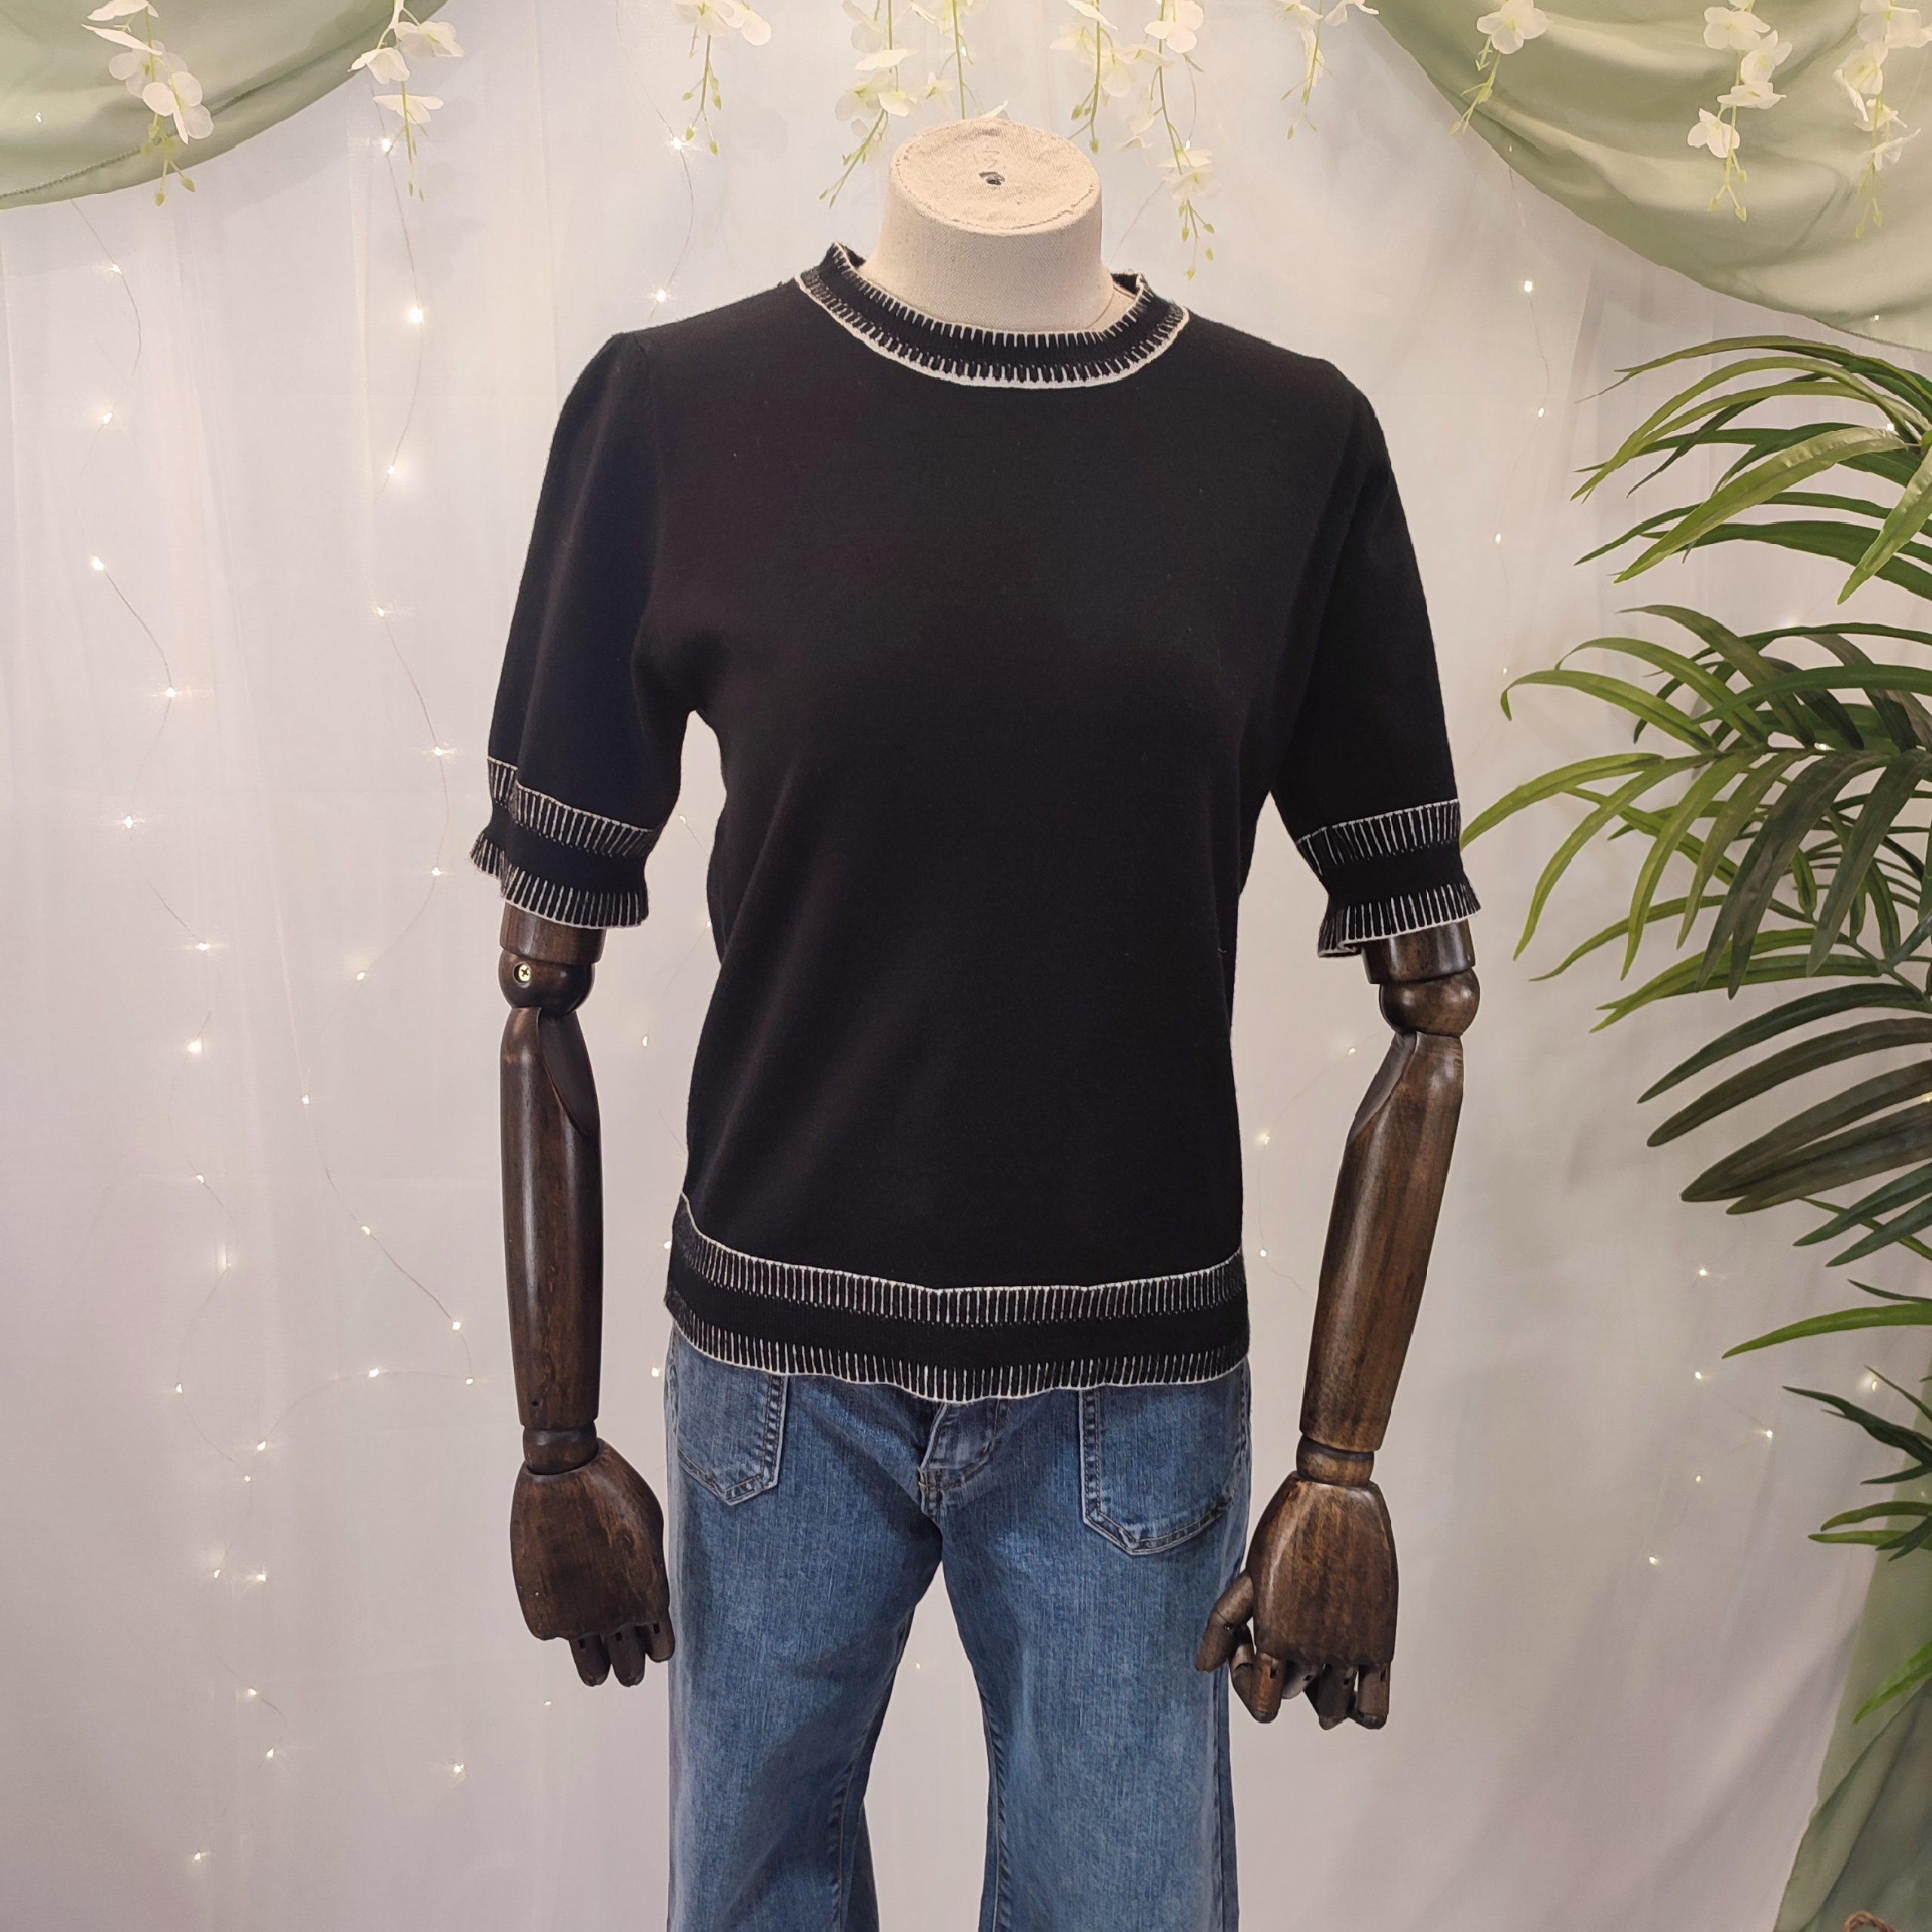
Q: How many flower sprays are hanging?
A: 11